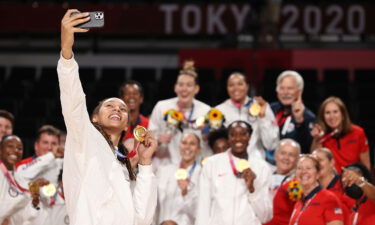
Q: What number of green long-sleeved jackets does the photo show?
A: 0